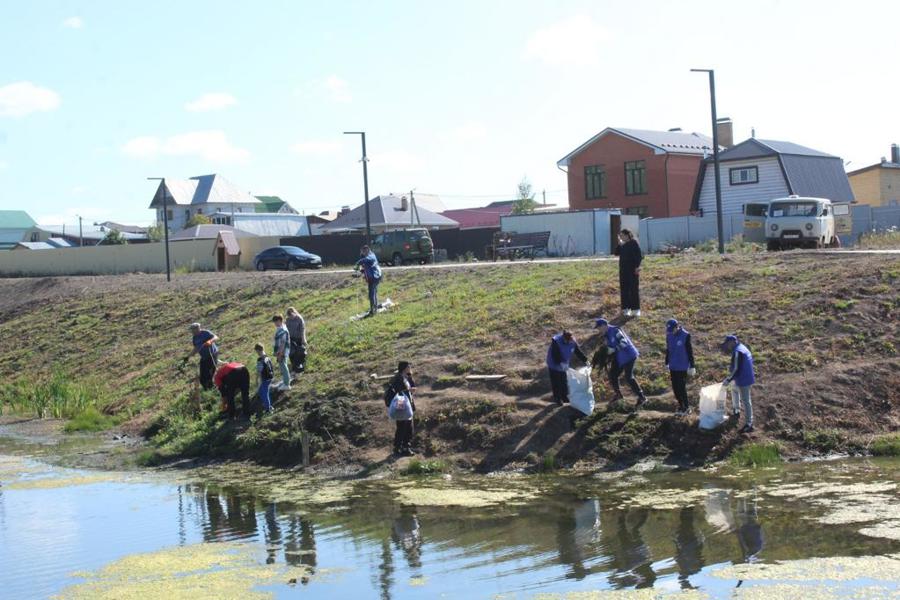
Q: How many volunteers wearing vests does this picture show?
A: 4